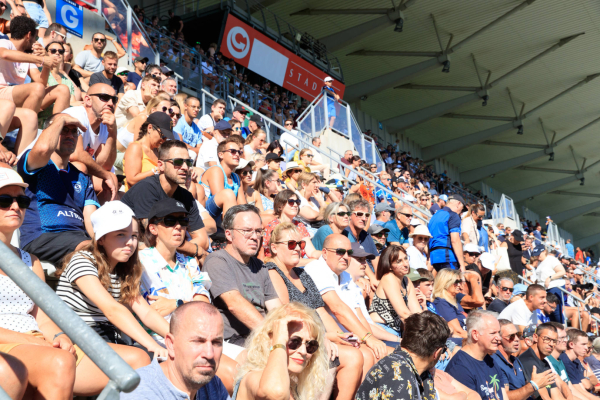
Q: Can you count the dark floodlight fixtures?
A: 6